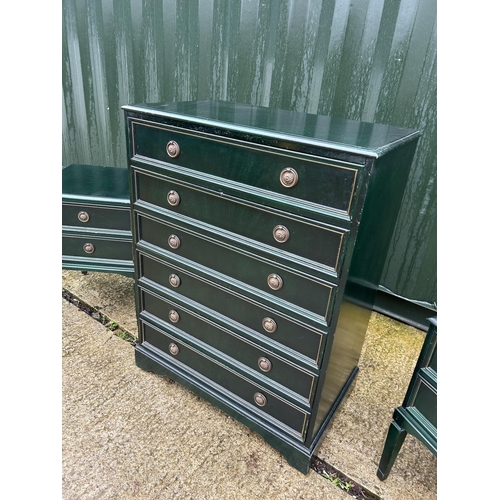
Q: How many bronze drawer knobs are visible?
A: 14